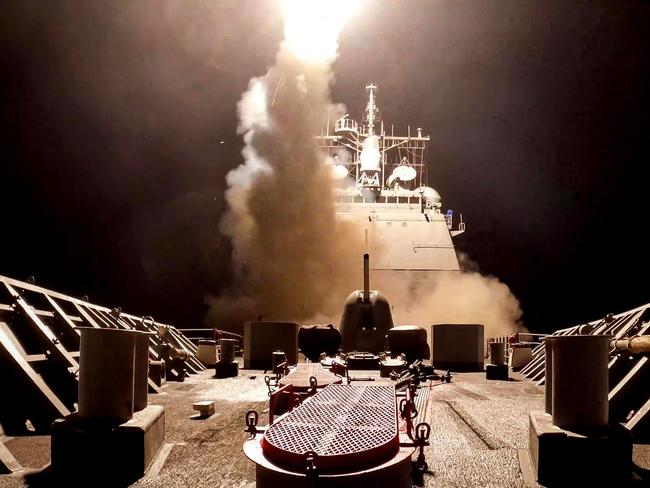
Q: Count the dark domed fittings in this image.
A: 2